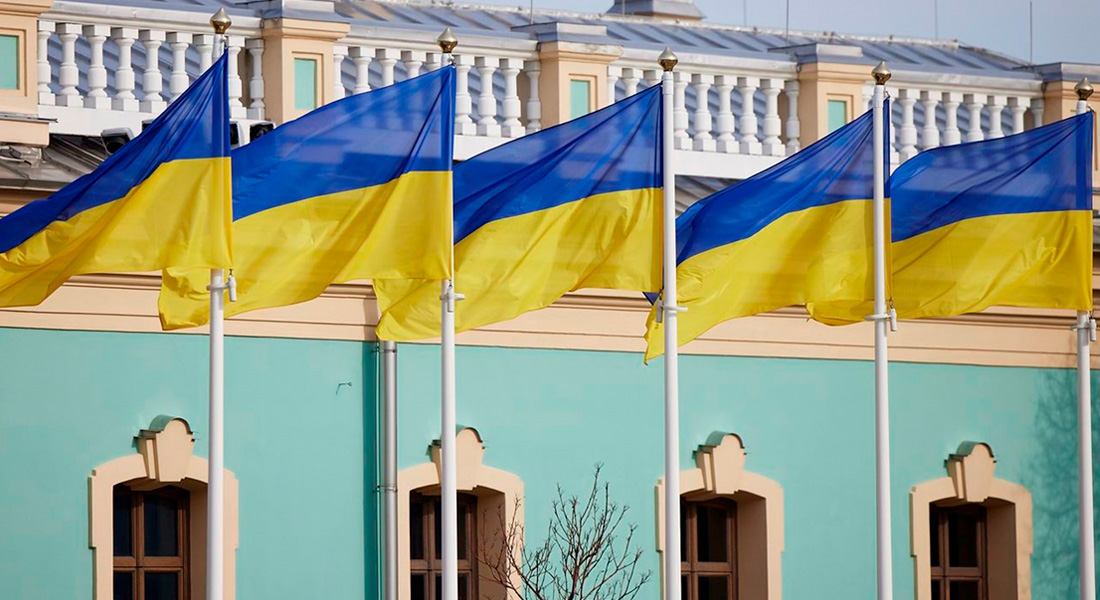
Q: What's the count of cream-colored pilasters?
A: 5